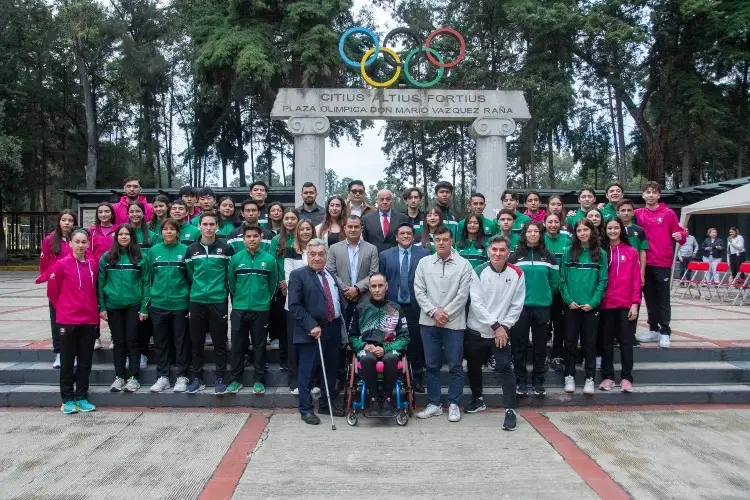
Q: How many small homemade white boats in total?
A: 0